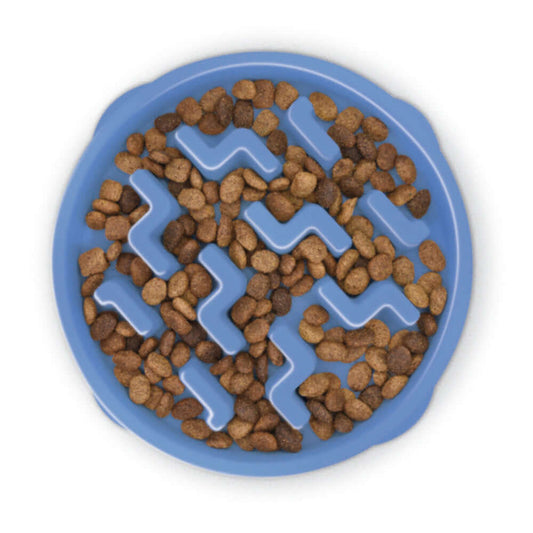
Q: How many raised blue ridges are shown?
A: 10